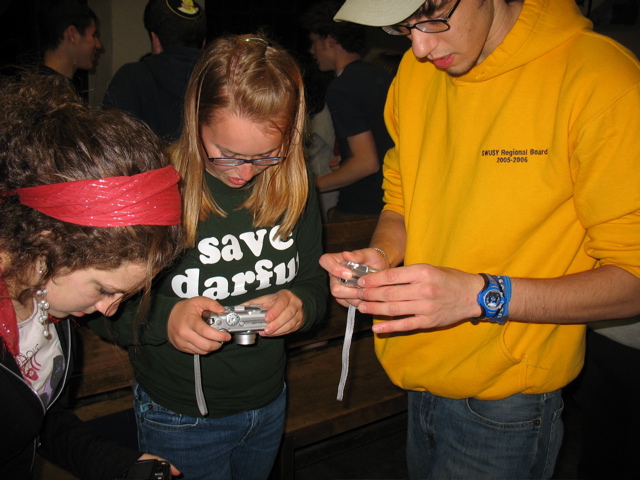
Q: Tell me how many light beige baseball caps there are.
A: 1